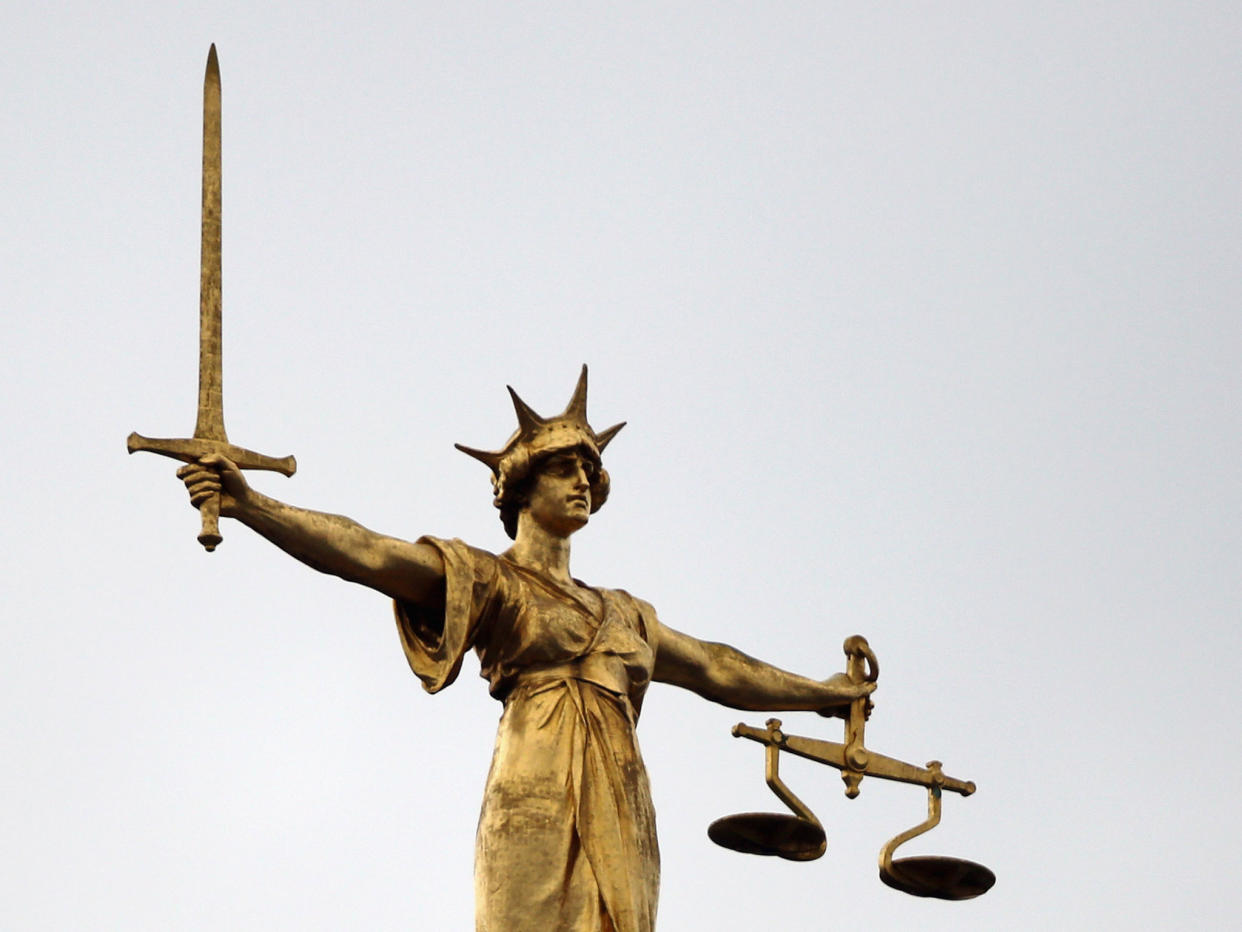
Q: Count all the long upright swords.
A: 1